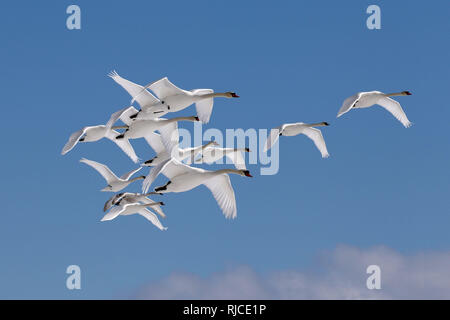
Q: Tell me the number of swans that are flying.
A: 12